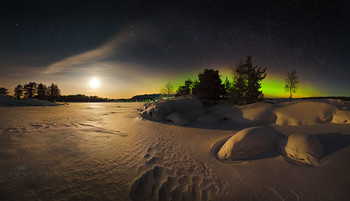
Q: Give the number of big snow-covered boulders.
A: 2